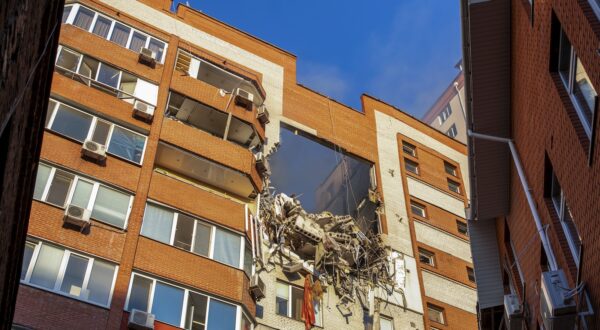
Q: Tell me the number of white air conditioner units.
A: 11